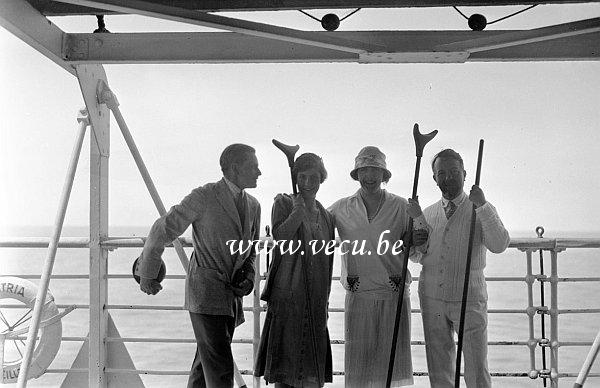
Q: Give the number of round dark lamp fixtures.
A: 2